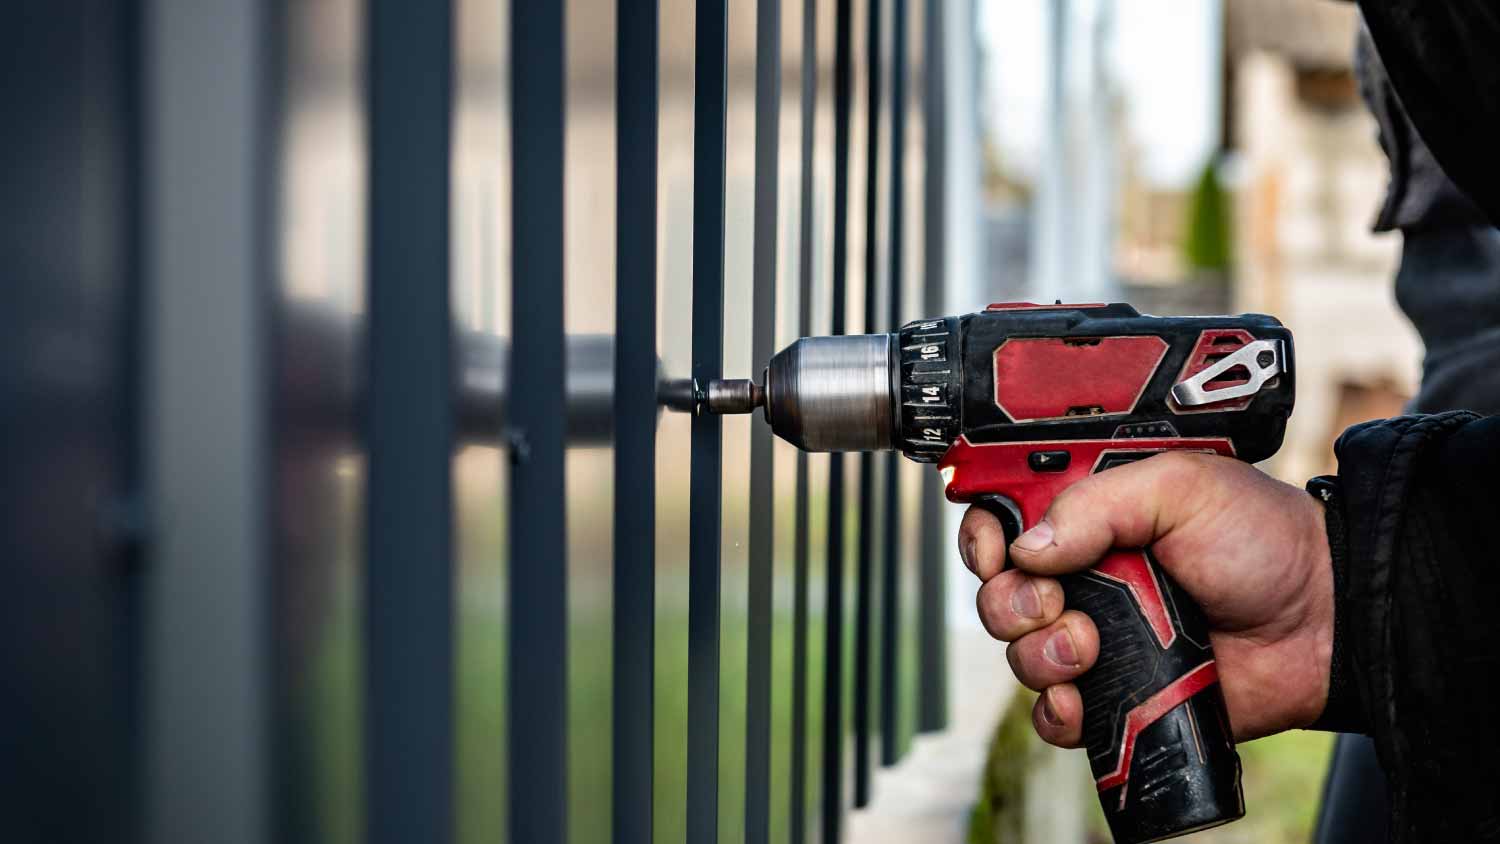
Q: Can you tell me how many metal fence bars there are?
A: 12